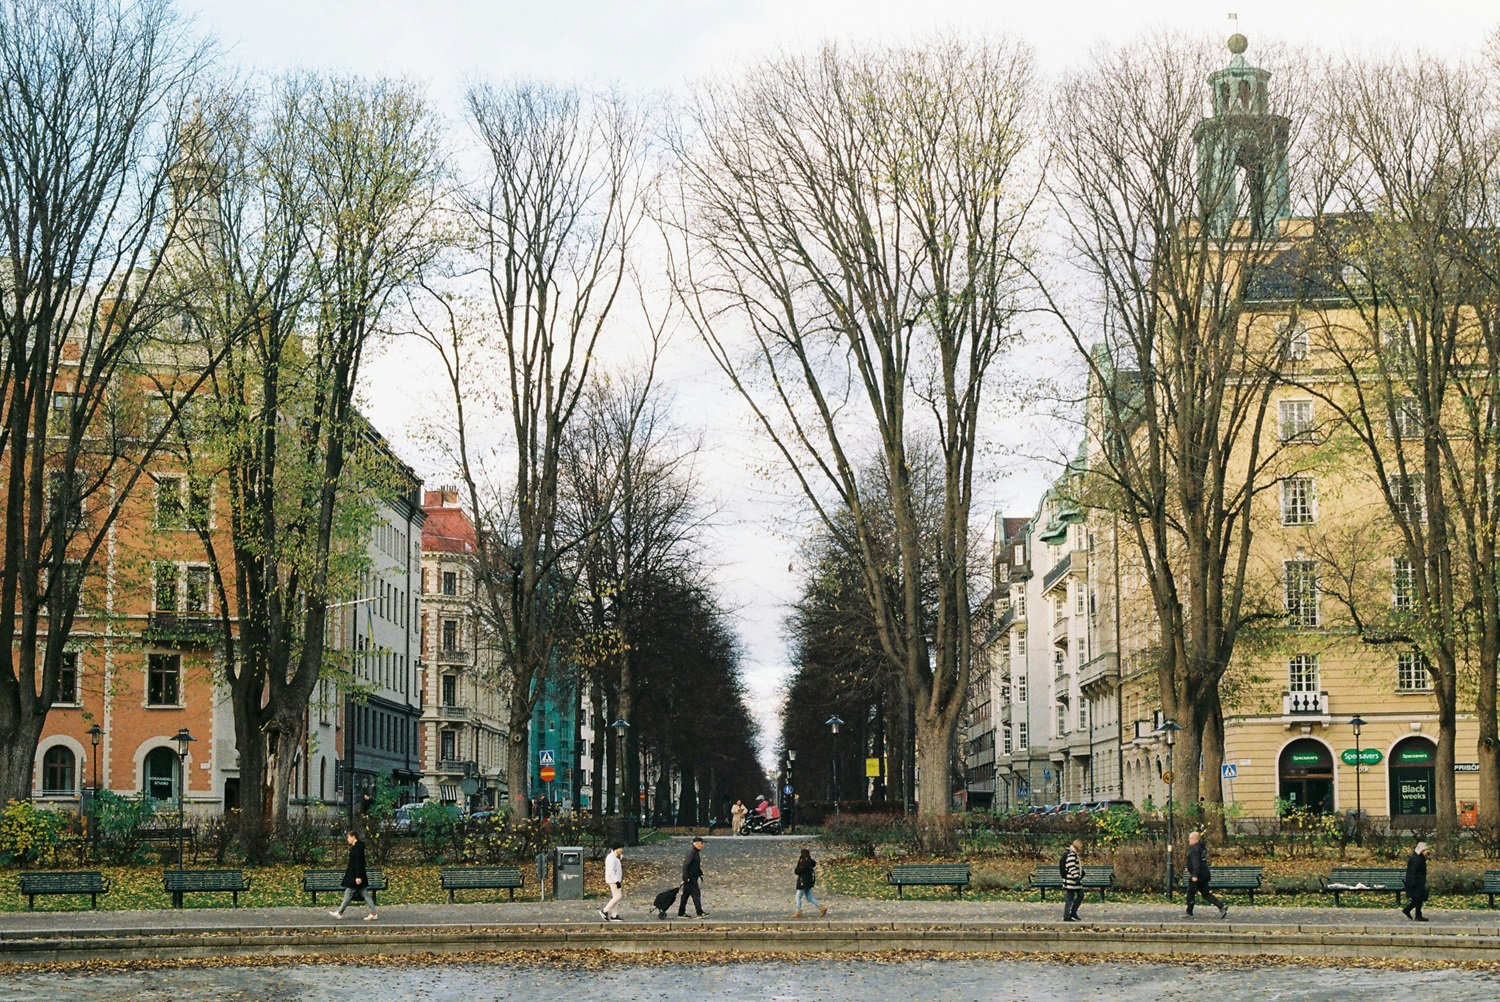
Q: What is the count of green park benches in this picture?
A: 9